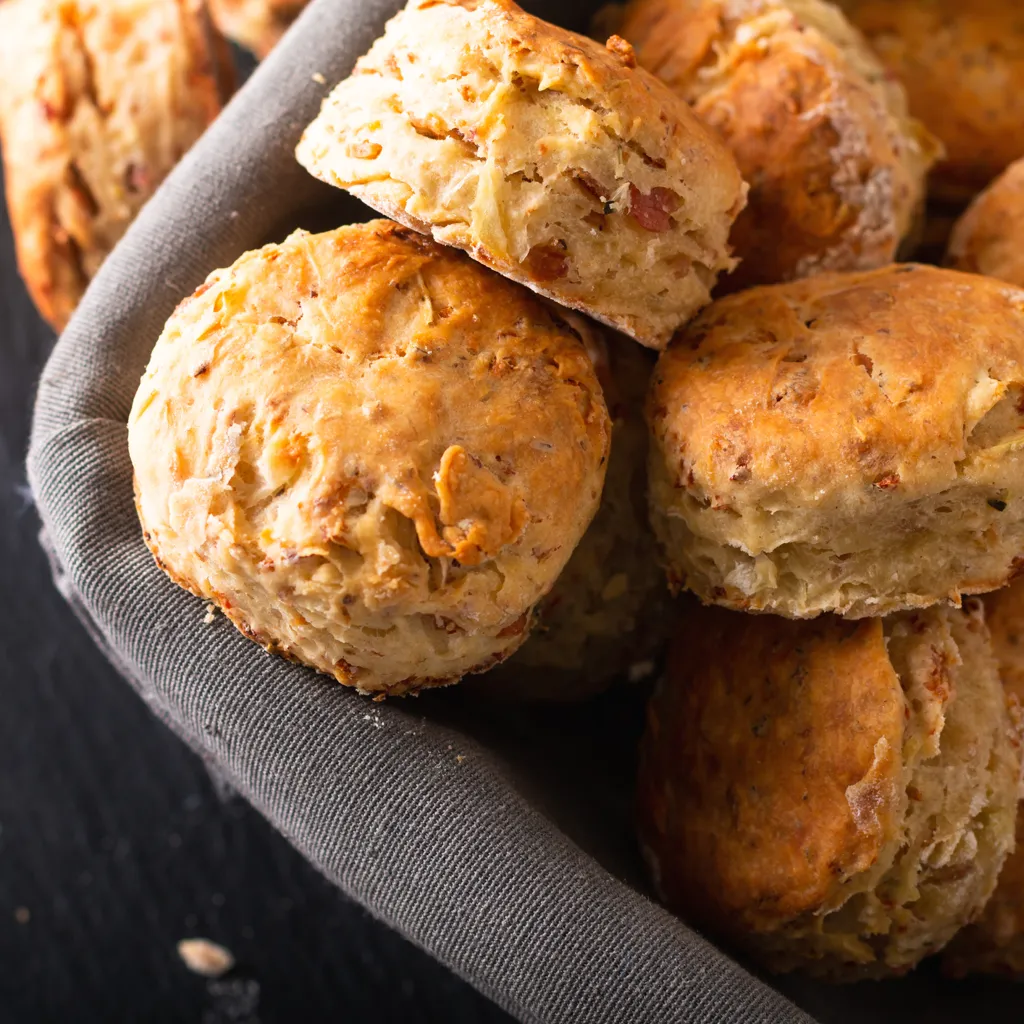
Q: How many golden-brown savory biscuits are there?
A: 11